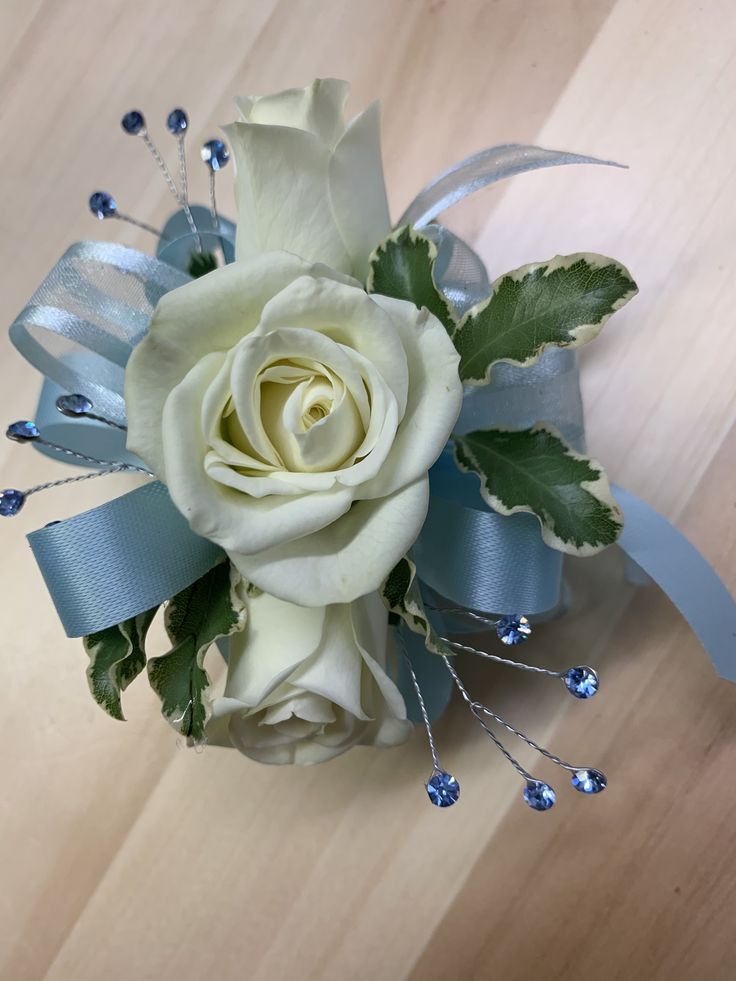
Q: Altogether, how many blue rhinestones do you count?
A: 12